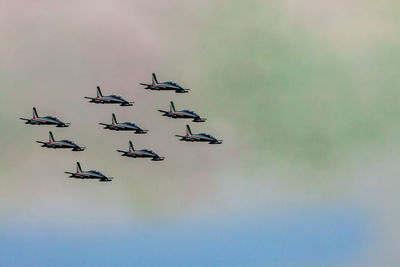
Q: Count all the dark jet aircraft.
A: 9